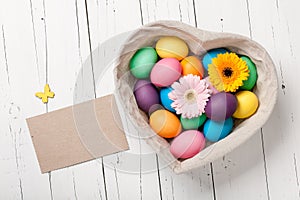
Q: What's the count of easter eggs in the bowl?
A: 15